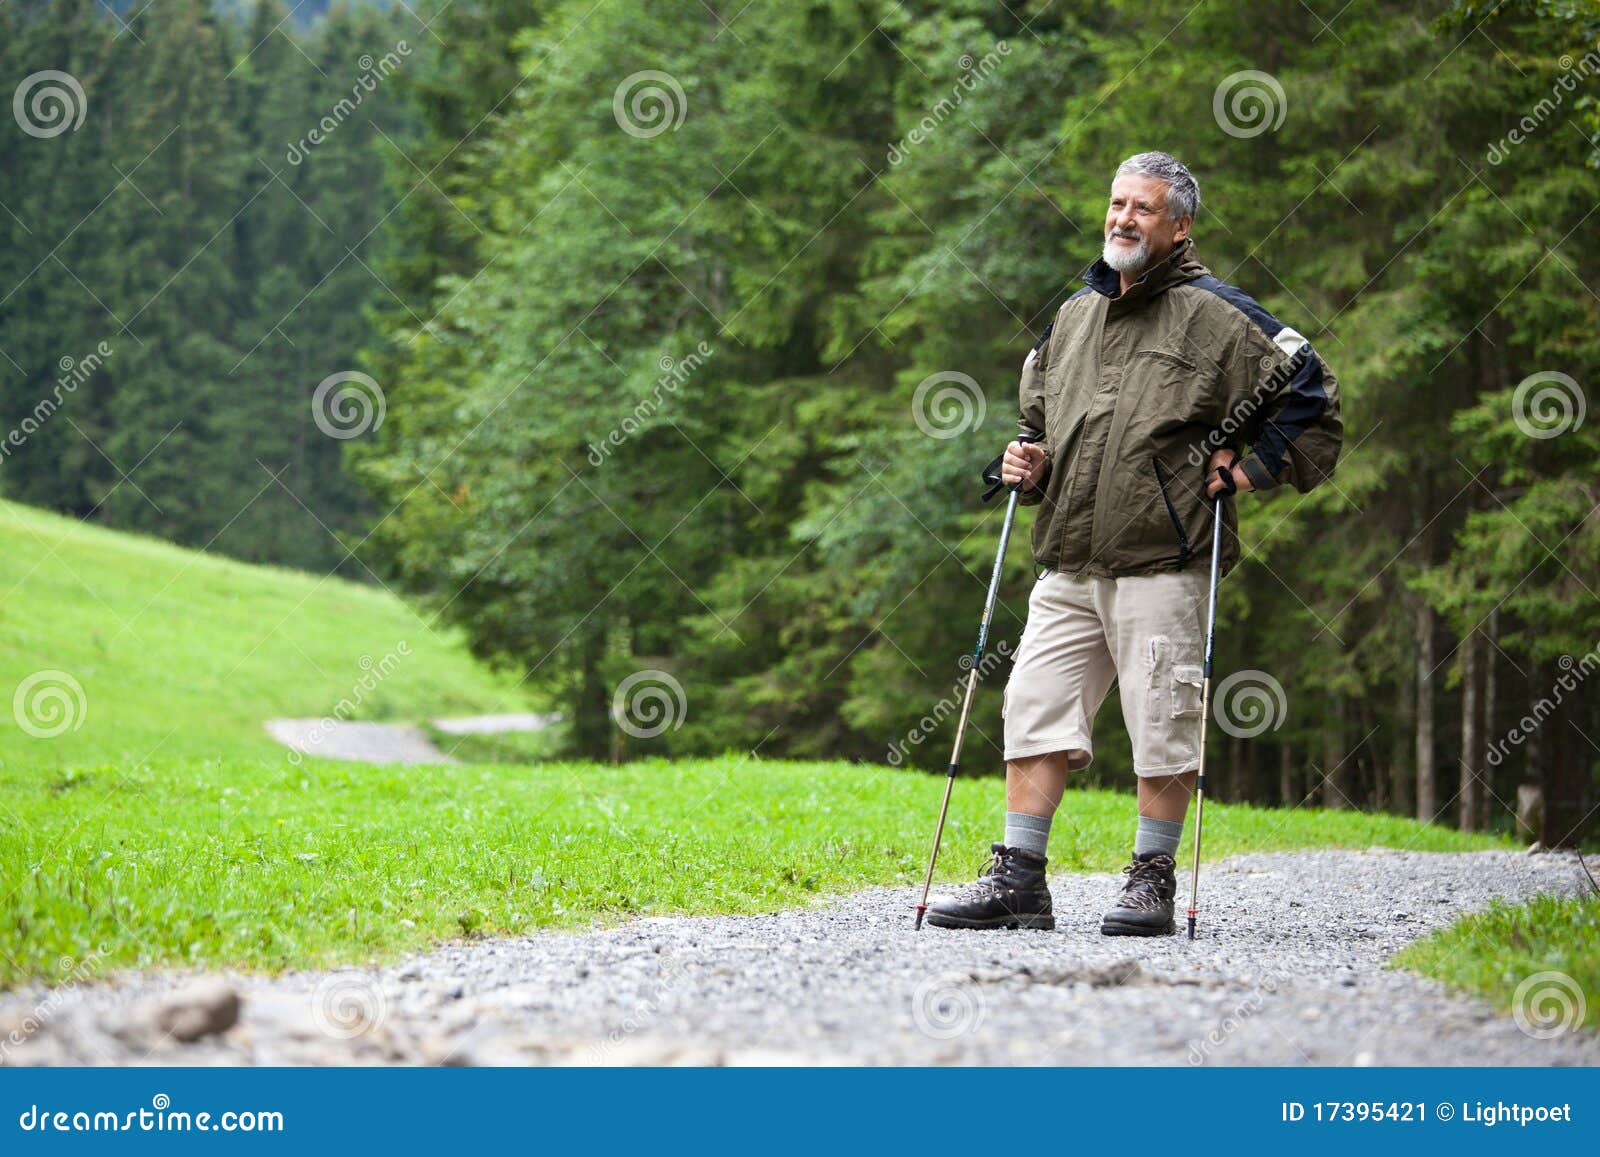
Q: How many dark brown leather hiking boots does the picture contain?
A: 2